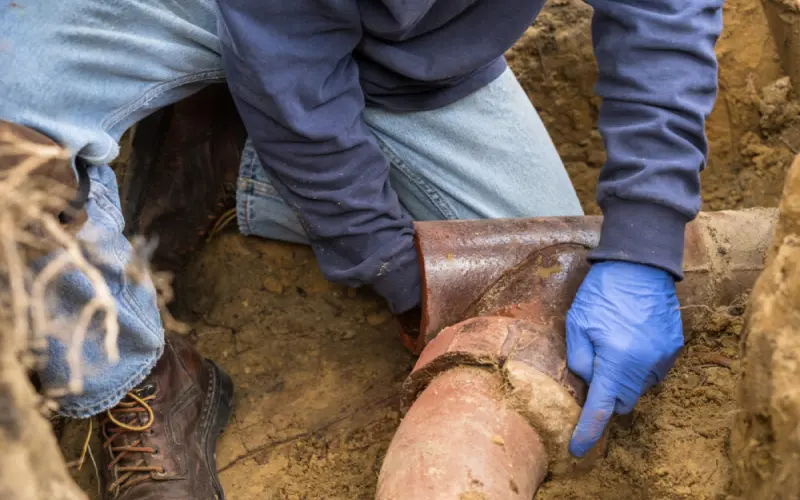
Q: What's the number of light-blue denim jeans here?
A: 1